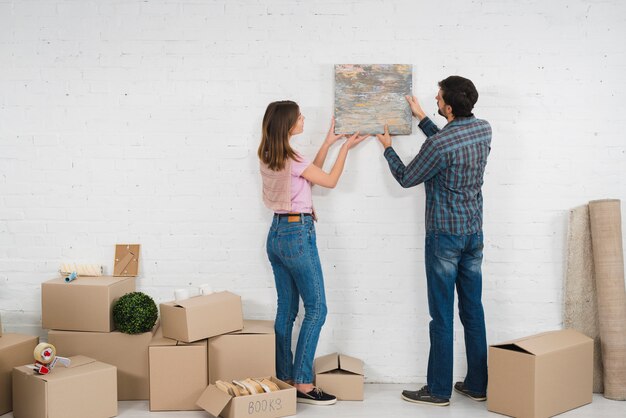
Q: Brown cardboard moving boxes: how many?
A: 10